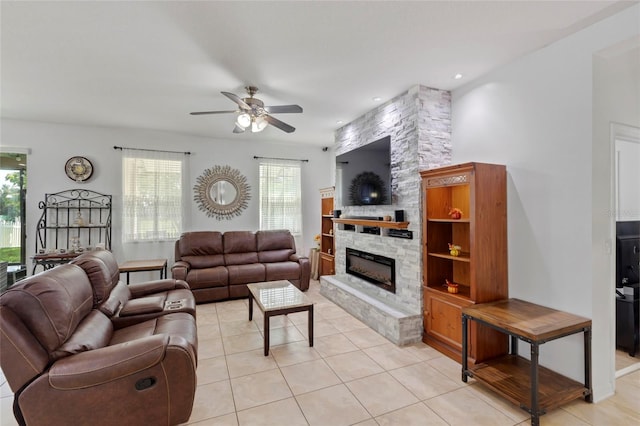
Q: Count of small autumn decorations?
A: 3